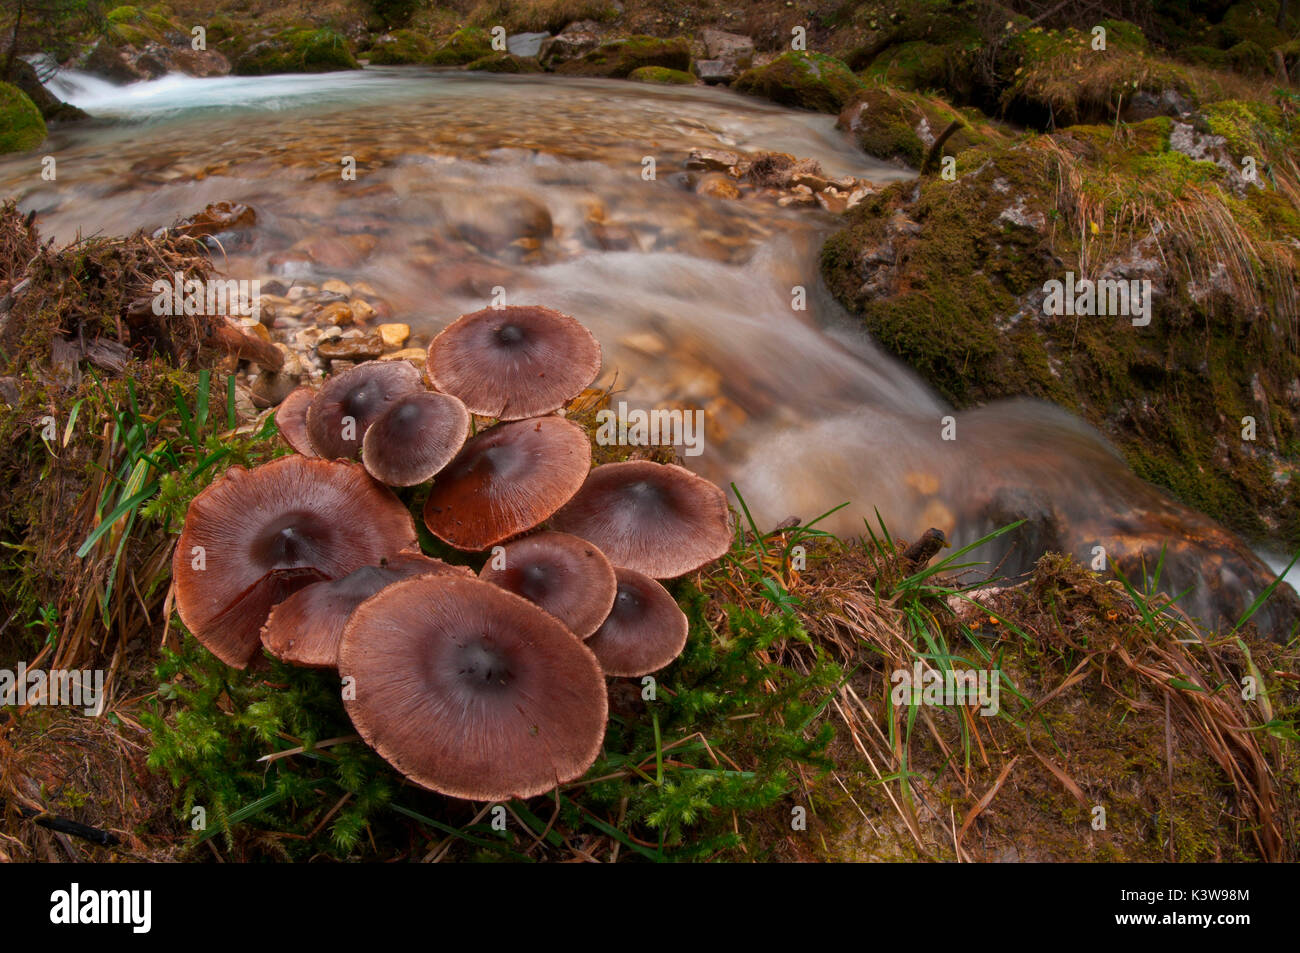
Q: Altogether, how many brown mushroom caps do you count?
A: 11